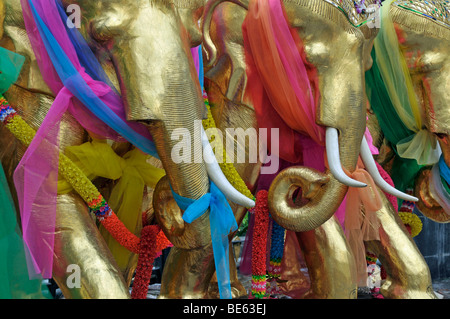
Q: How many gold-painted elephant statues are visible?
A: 3